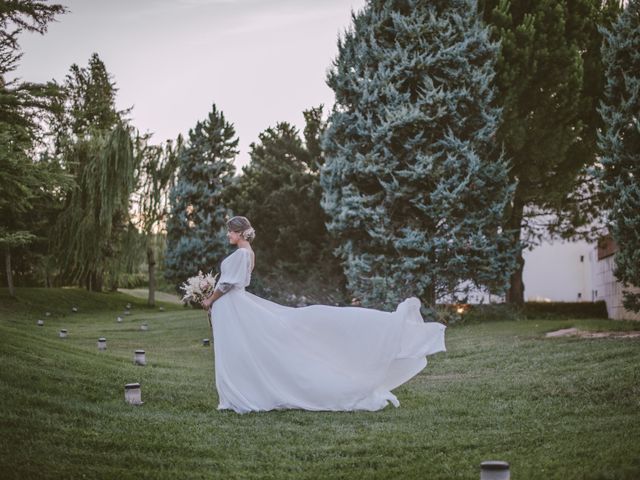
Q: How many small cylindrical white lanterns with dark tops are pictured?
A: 14